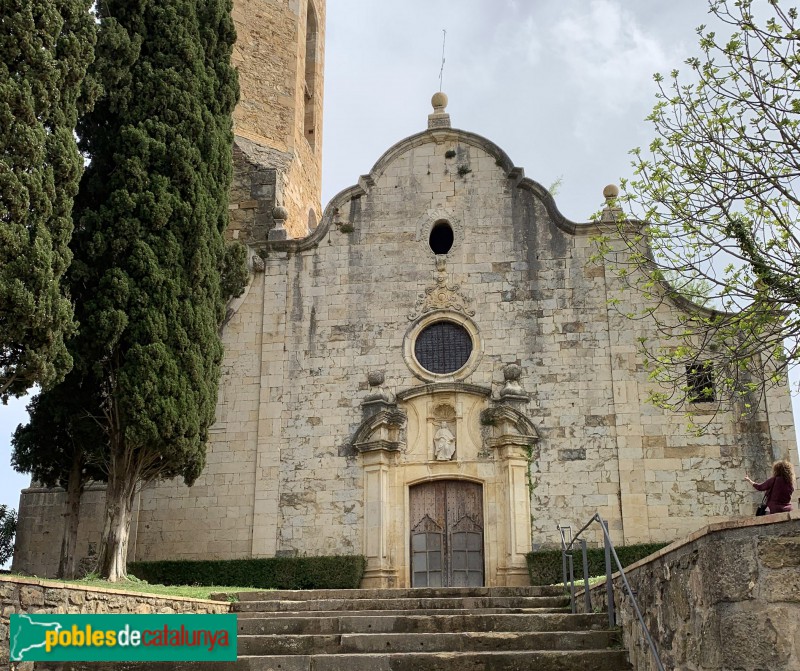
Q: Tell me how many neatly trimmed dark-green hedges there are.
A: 2